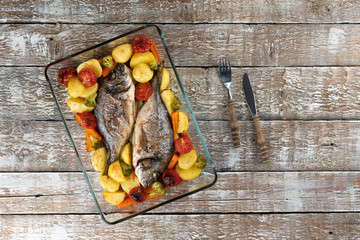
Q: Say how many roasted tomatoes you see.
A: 8